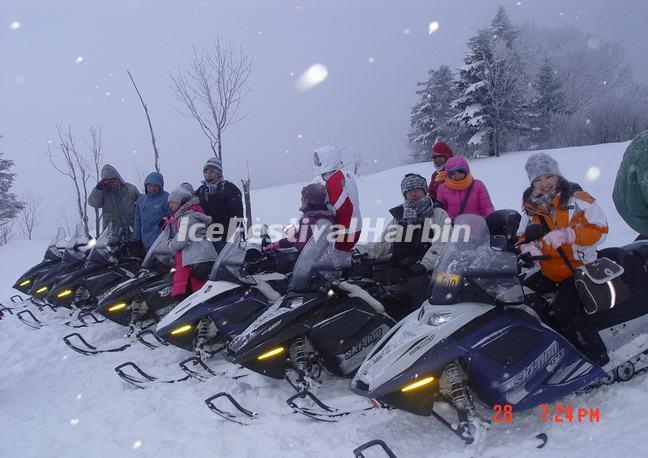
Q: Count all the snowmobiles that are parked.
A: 7